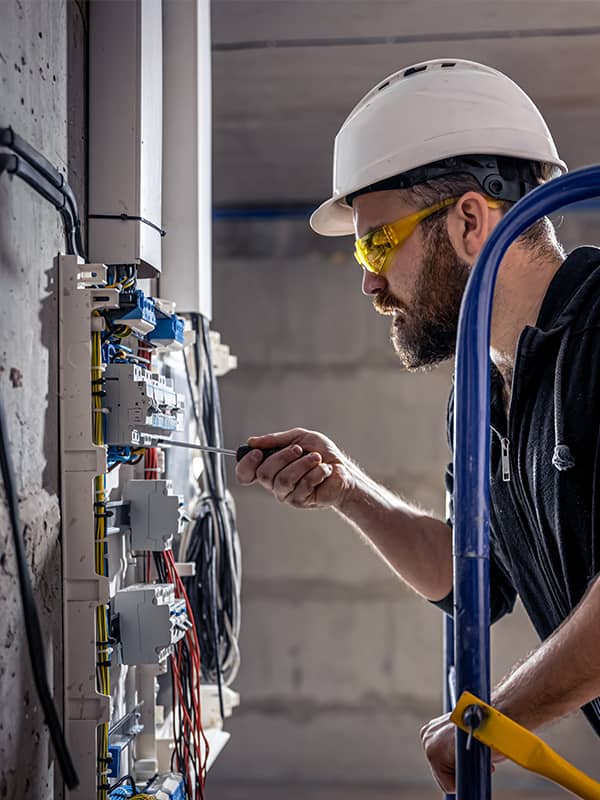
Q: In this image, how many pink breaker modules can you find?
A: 0